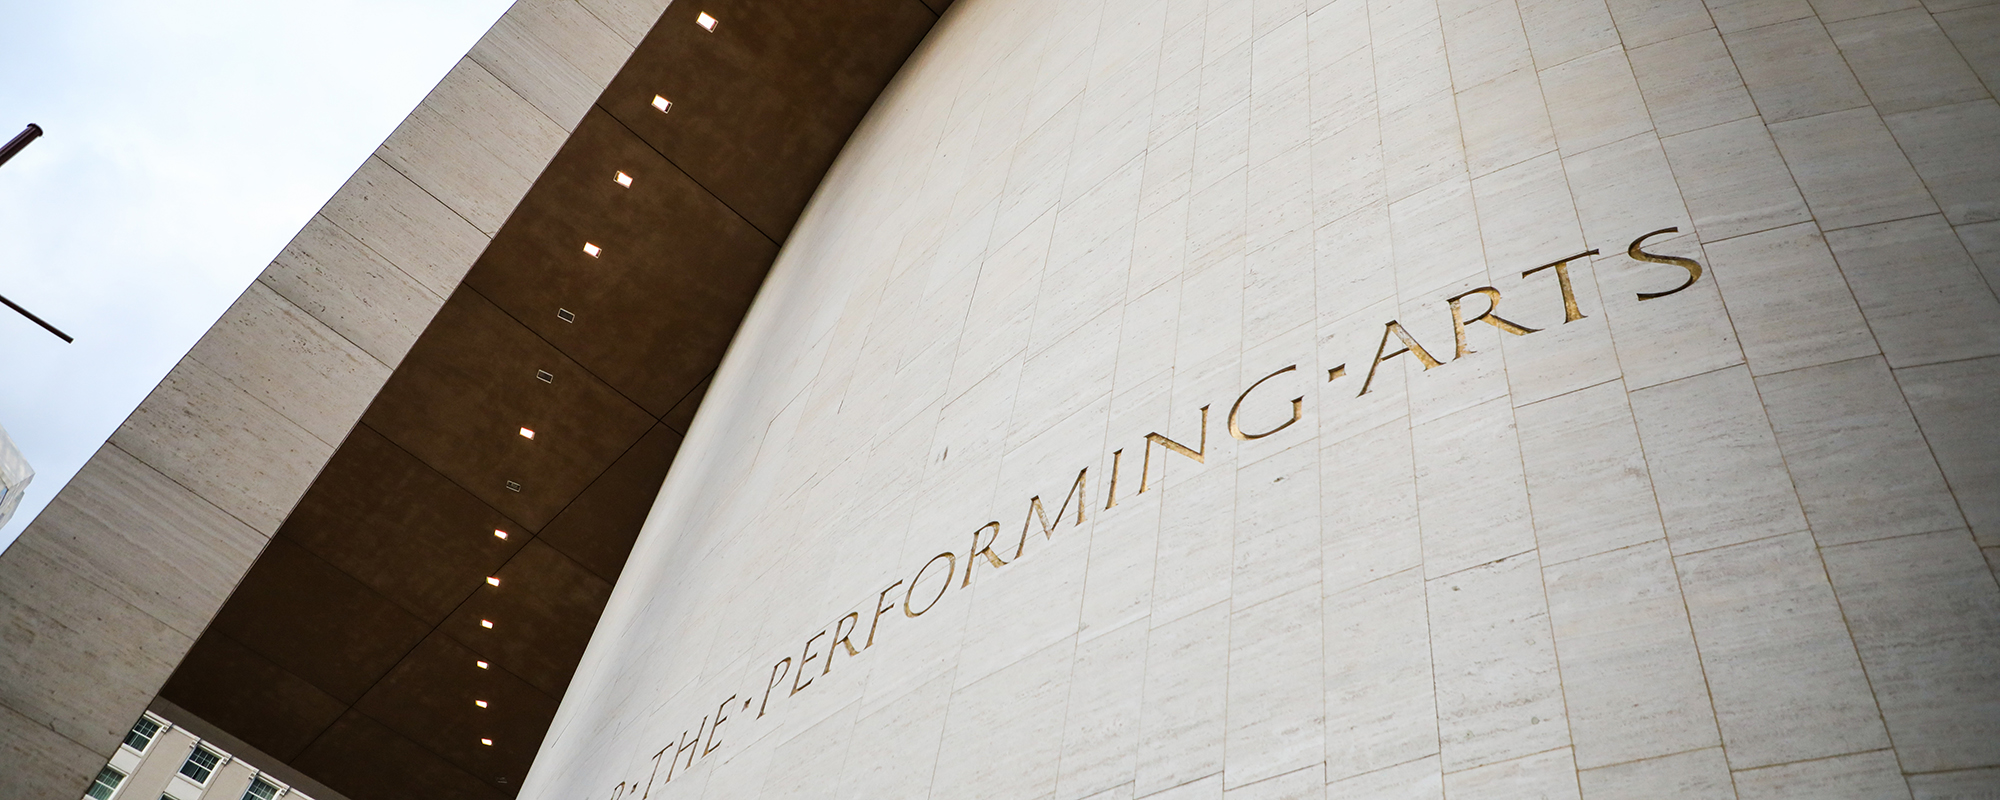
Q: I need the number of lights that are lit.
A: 11